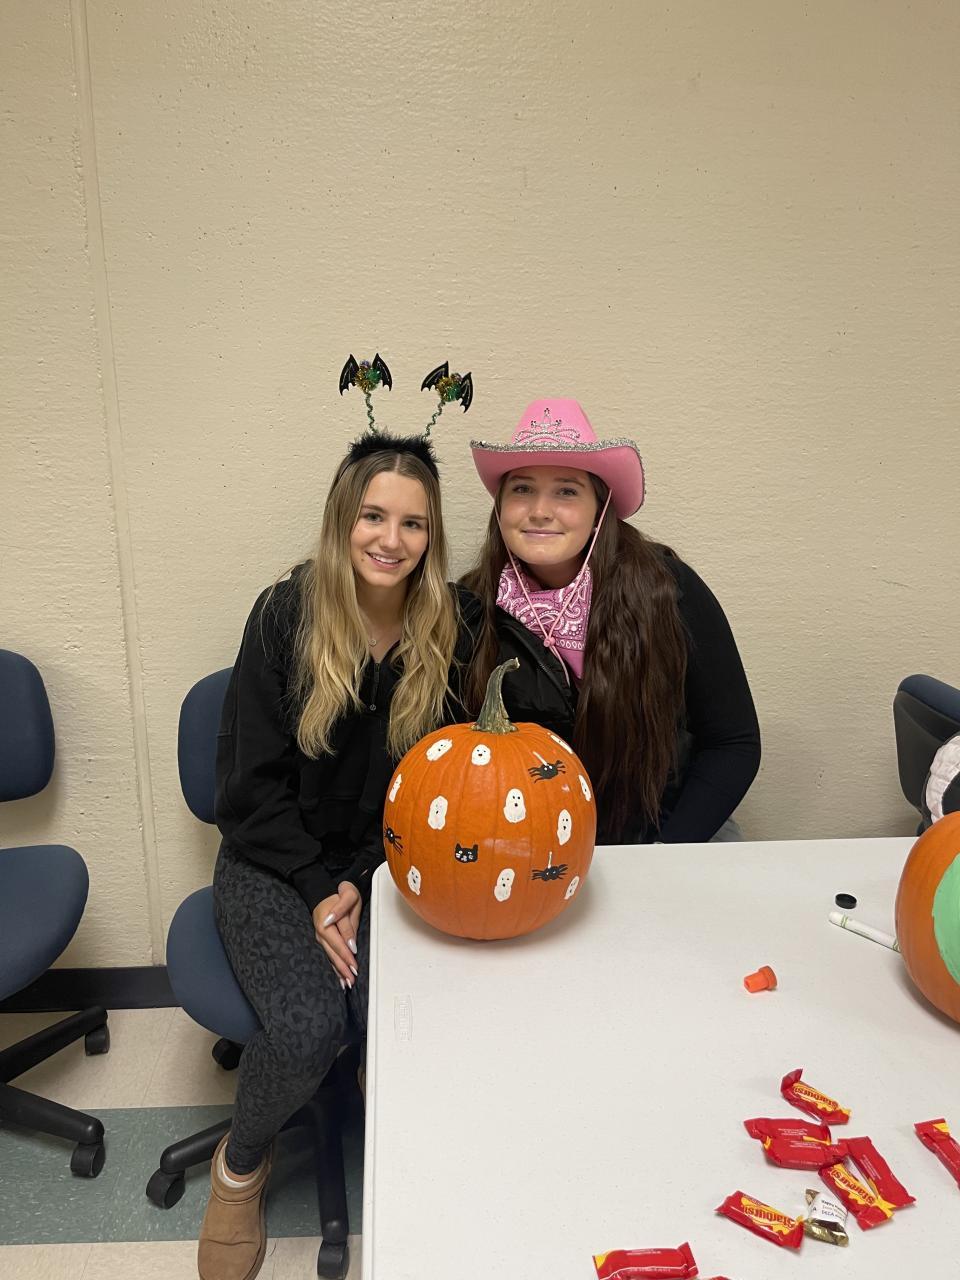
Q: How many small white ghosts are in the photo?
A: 11